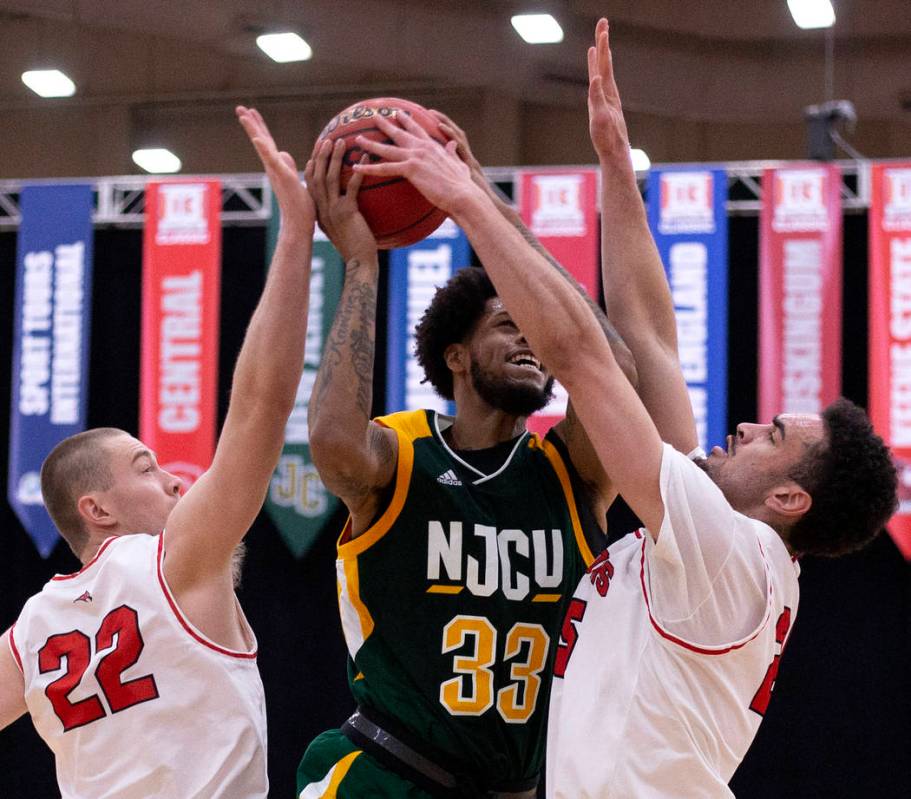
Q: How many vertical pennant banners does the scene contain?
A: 8